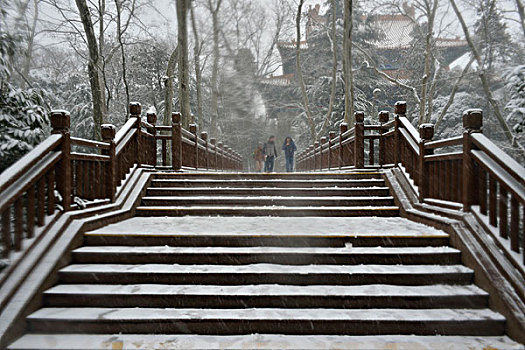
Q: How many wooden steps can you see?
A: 11